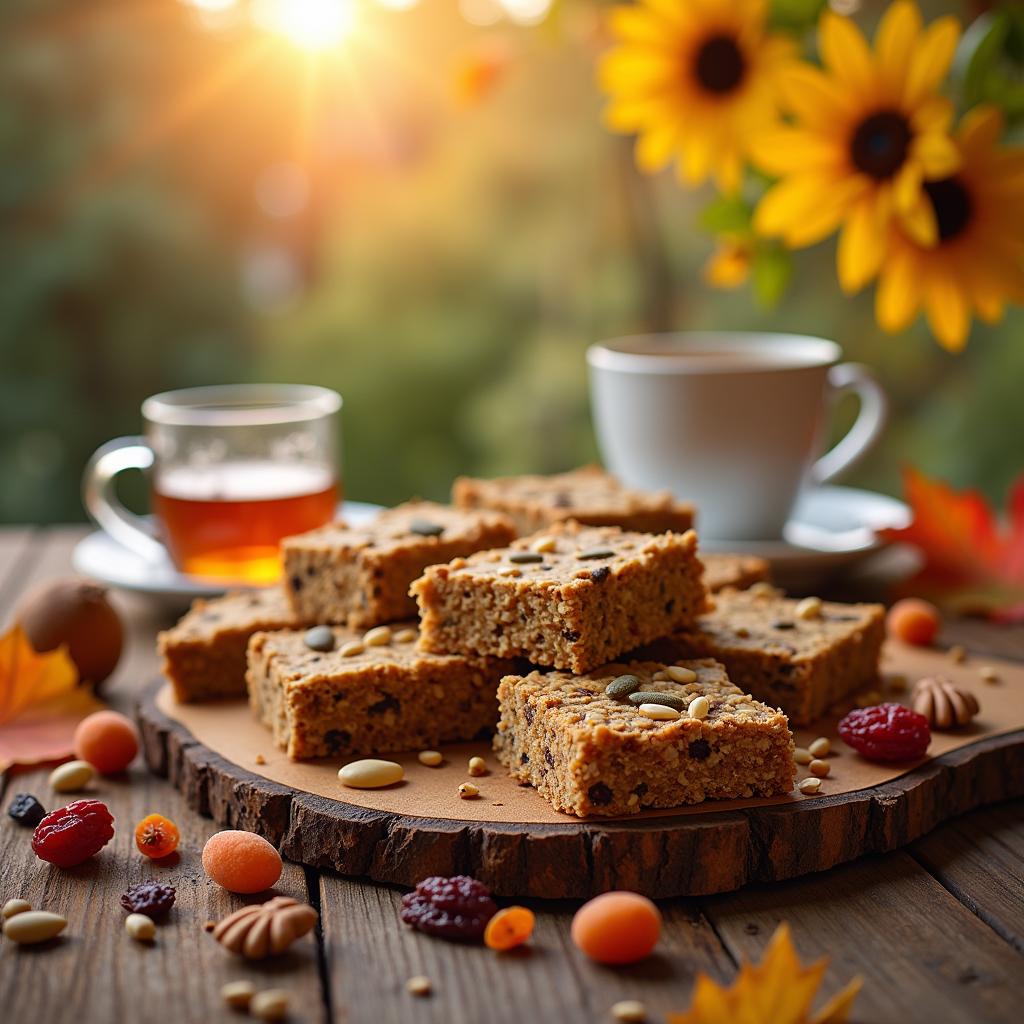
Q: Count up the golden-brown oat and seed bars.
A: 8